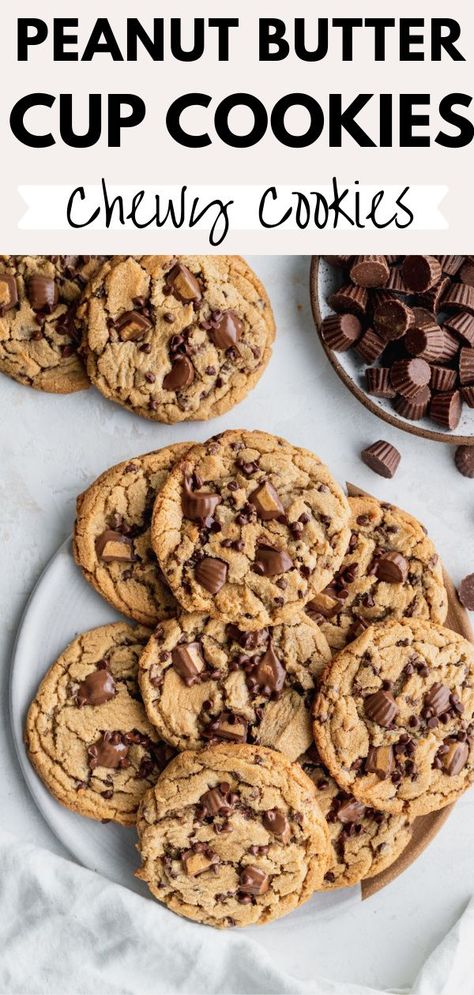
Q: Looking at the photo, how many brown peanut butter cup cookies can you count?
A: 10